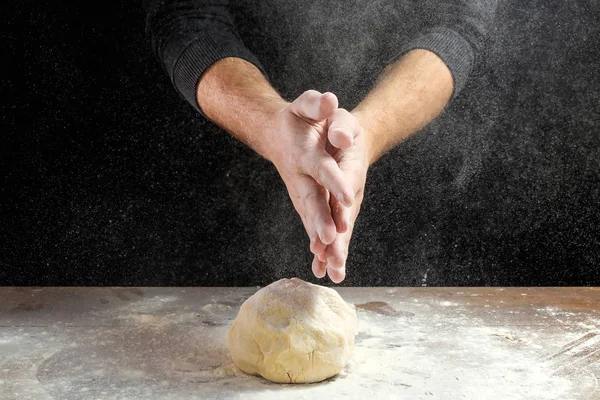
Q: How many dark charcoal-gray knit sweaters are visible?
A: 1